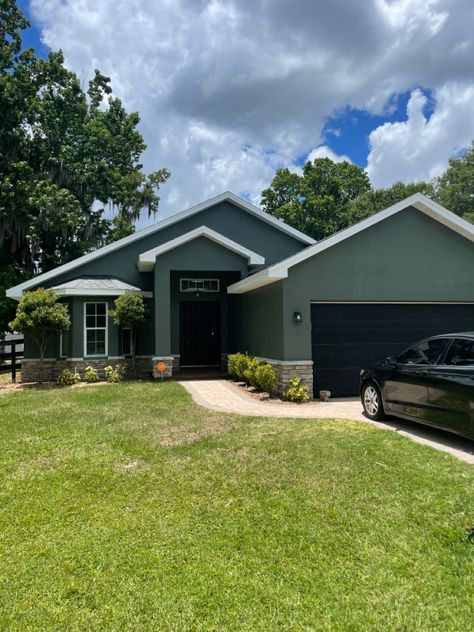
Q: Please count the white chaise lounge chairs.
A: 0